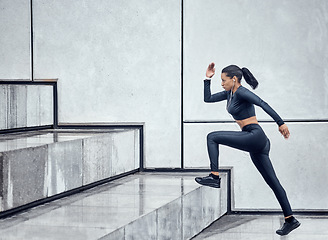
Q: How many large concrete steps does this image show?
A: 3